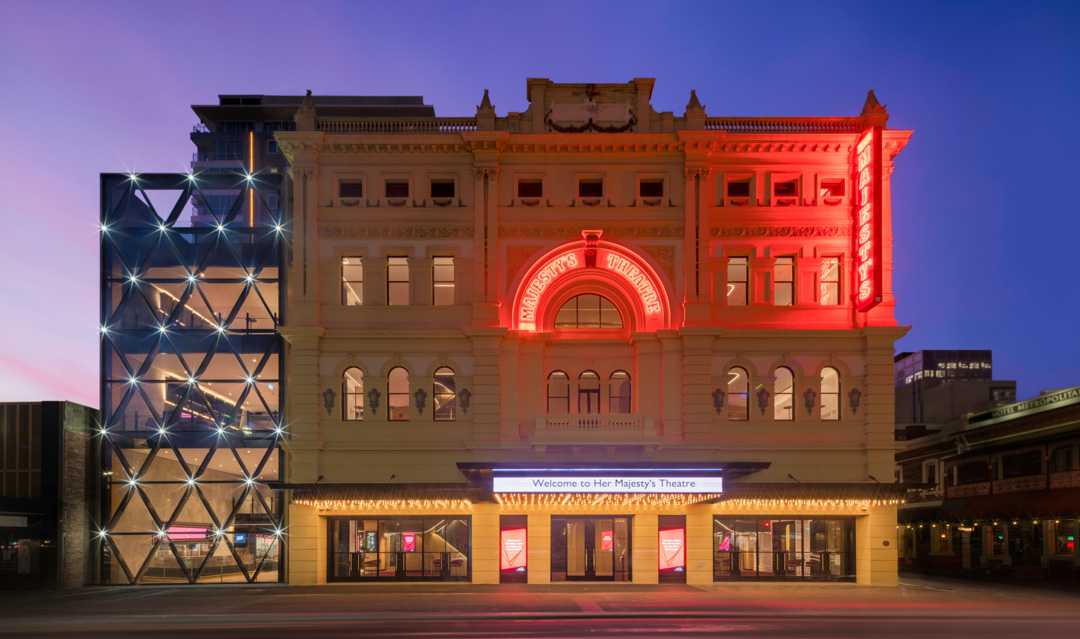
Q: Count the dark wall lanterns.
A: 8